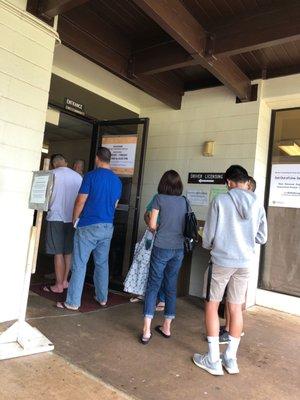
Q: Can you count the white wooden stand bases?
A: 1